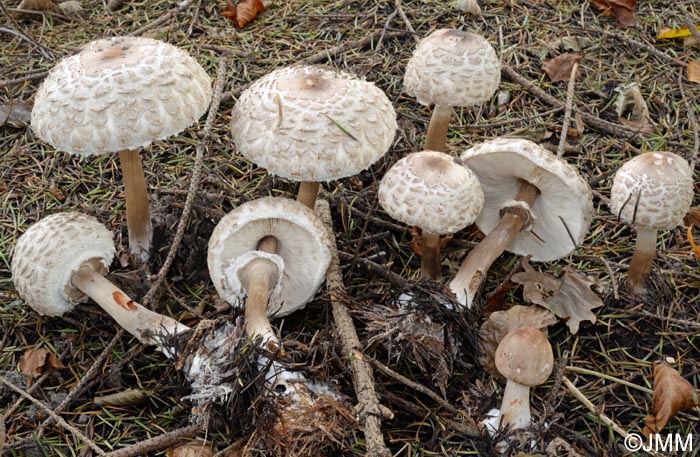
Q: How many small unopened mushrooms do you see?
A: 1